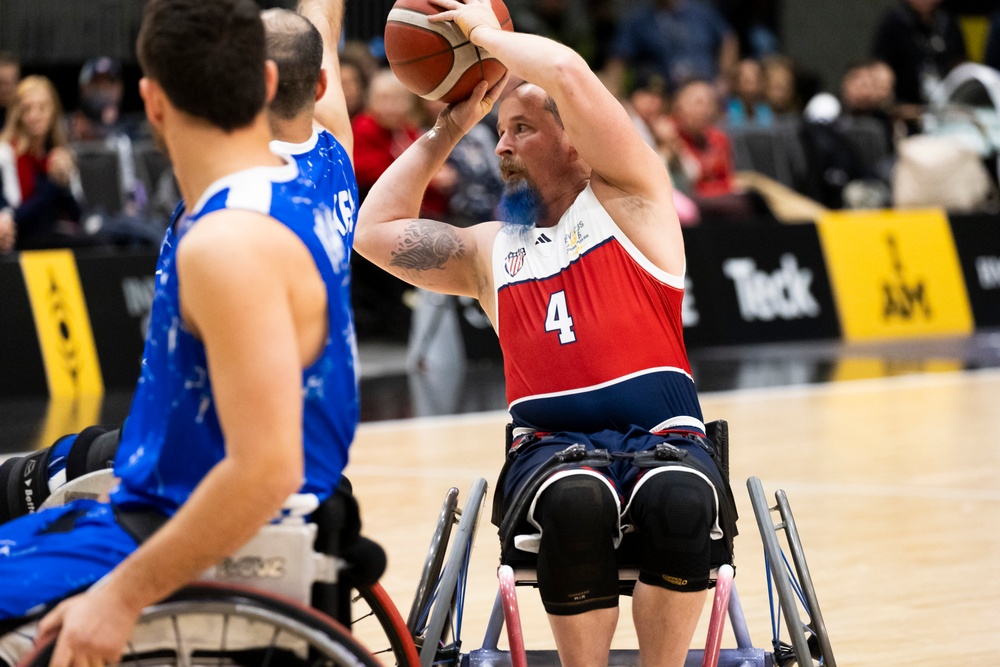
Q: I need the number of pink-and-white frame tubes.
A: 2